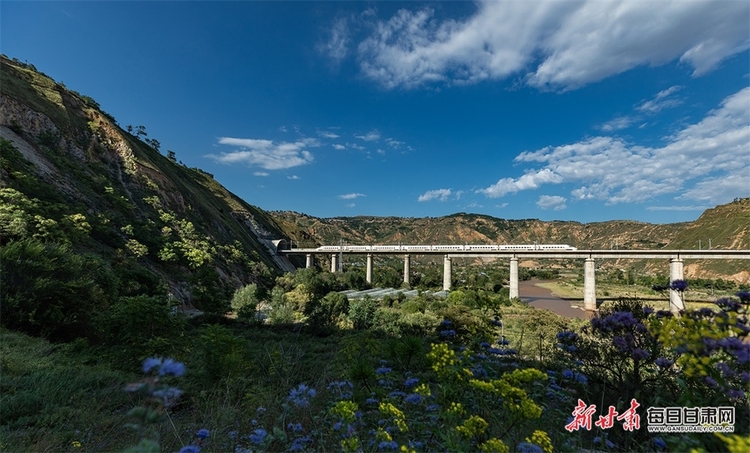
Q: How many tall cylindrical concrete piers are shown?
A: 8